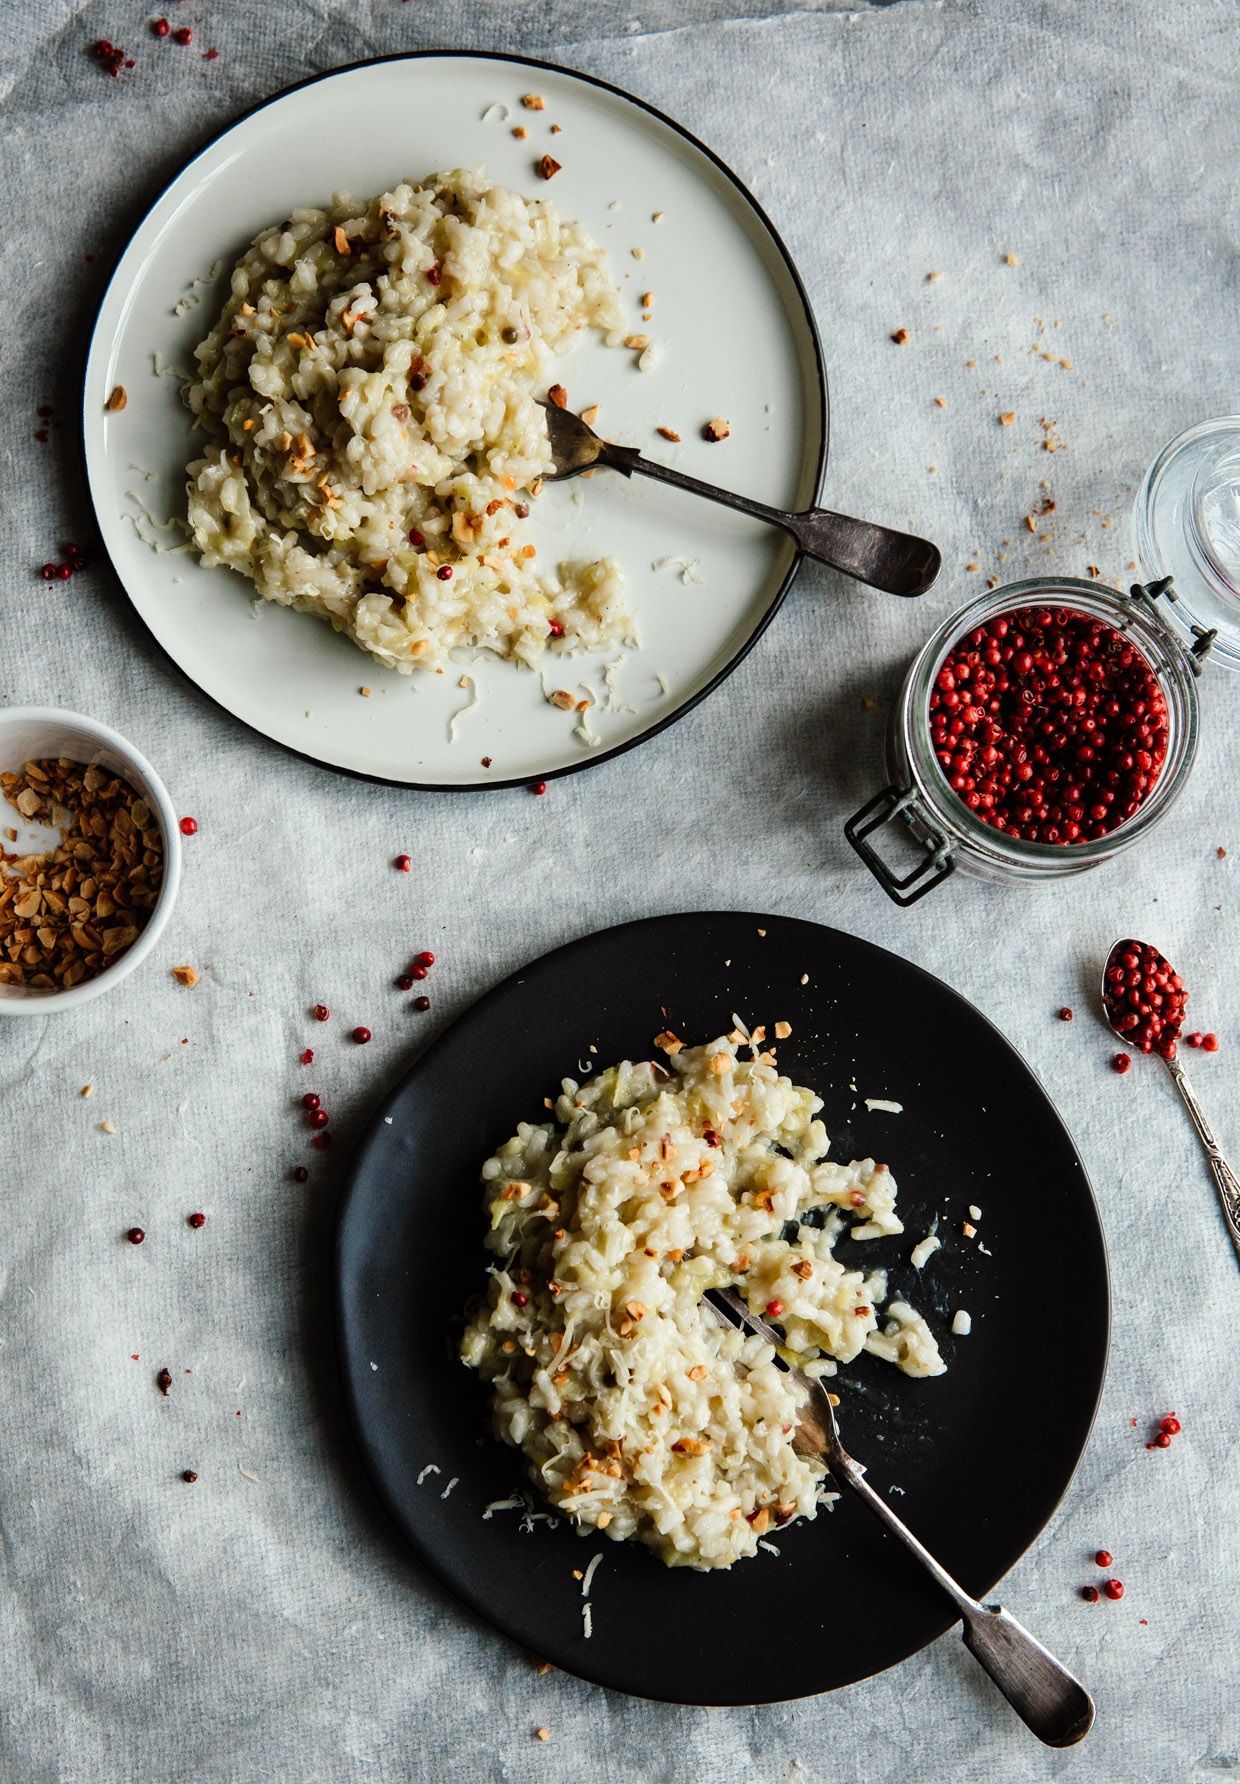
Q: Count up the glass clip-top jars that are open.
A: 1